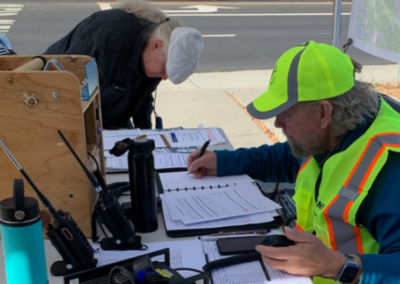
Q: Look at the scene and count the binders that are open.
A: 1